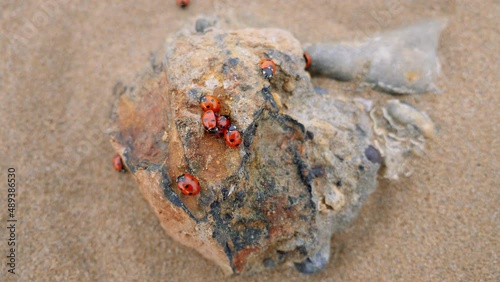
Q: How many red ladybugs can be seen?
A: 9